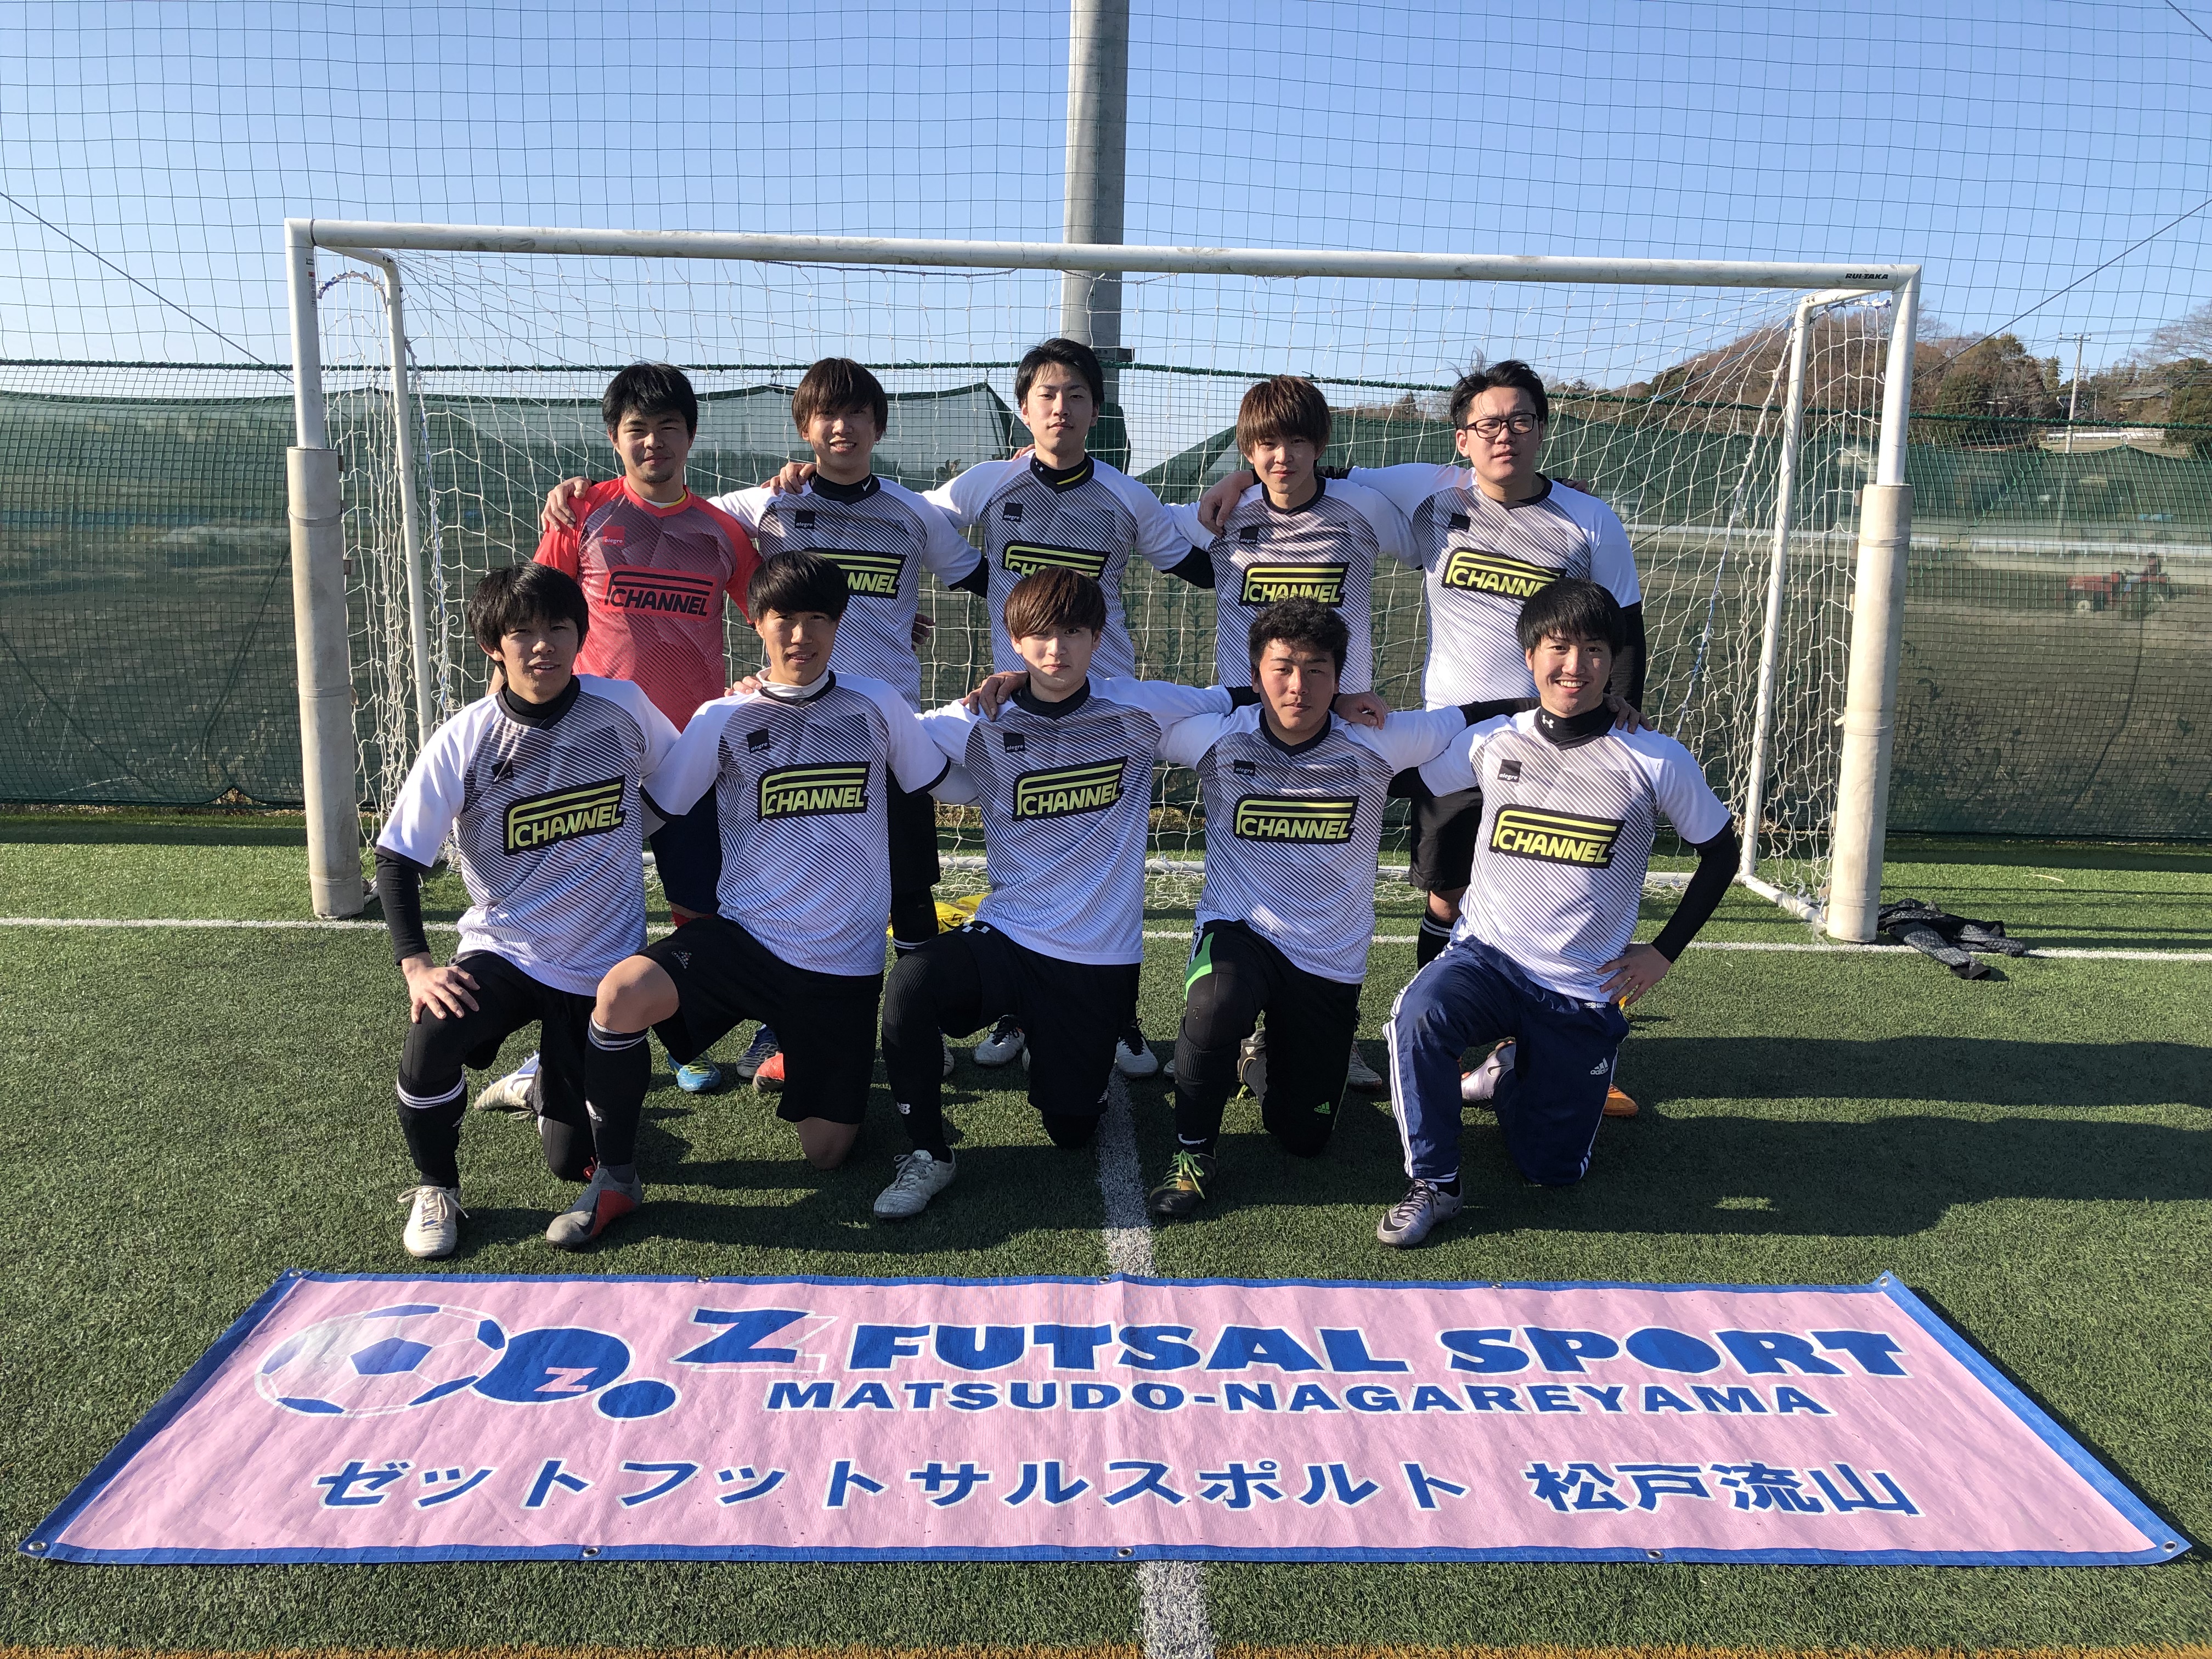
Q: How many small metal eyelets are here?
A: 10